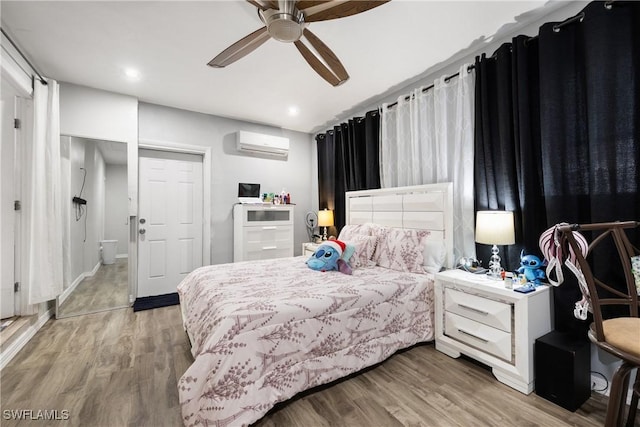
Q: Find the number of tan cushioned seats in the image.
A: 1